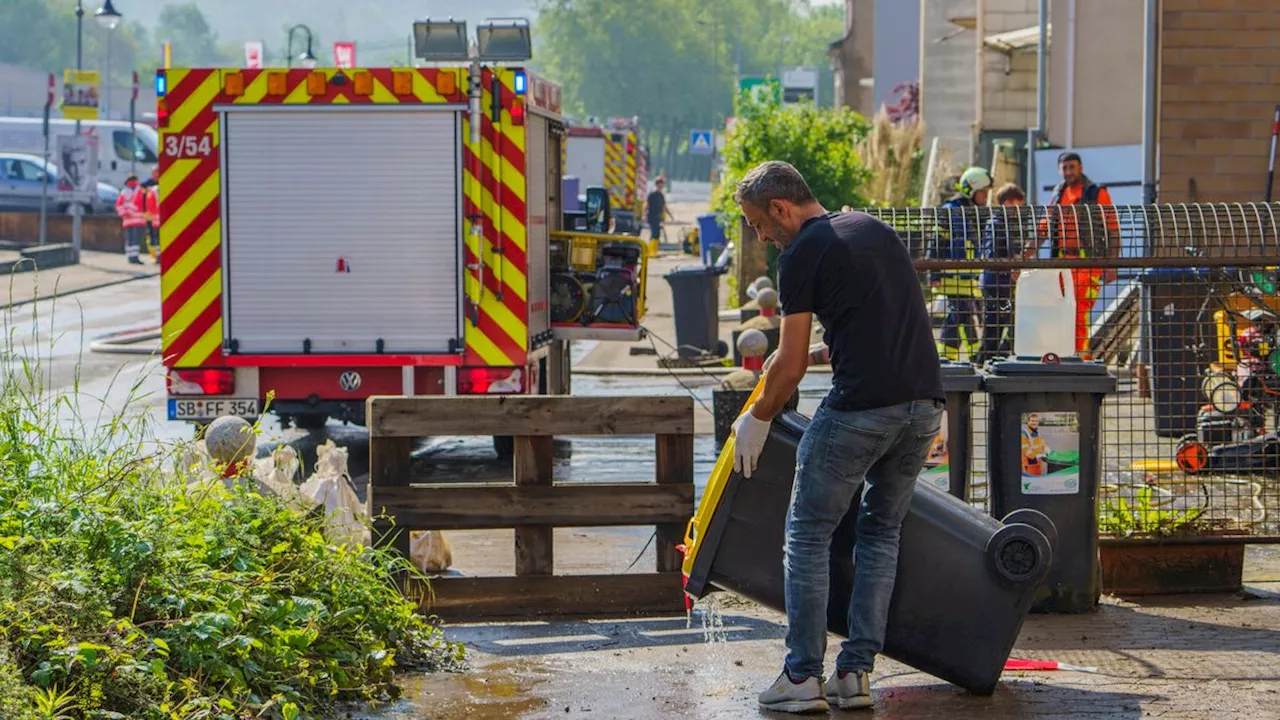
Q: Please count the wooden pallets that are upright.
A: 1